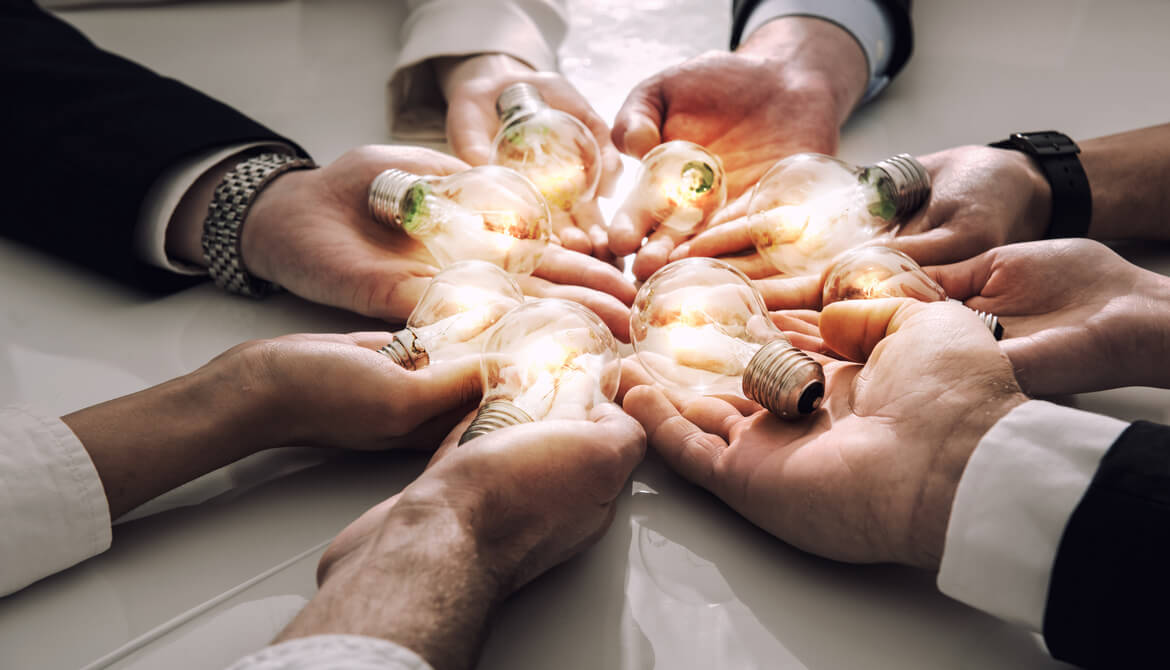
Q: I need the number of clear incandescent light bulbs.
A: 8